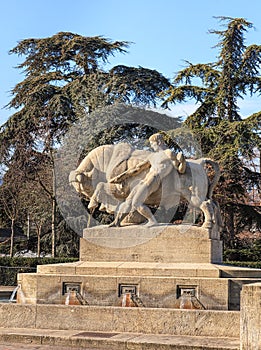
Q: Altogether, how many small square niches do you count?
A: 3